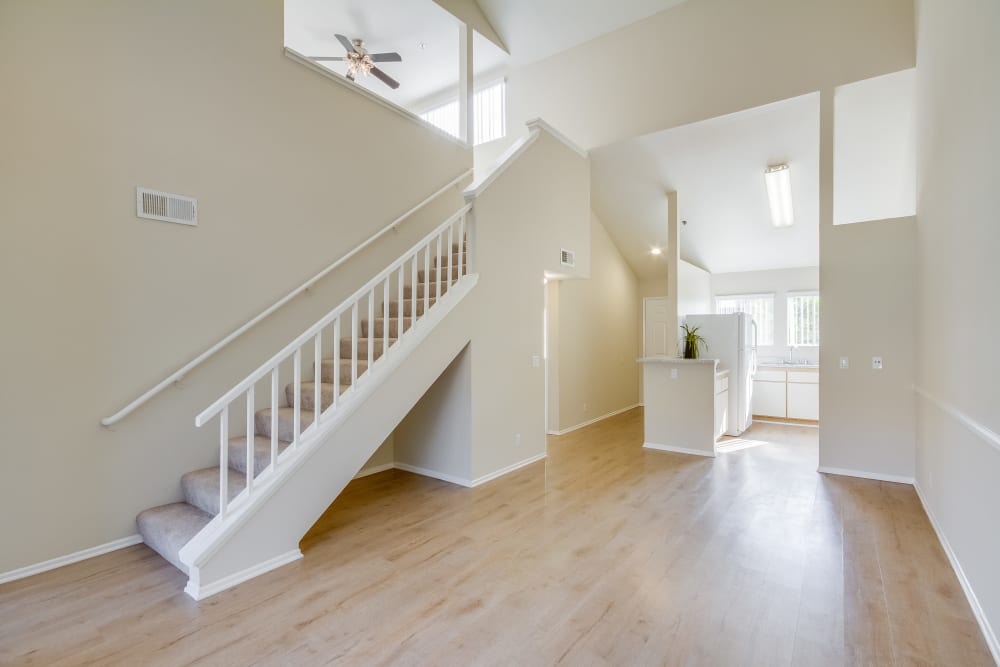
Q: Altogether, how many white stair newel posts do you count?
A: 15